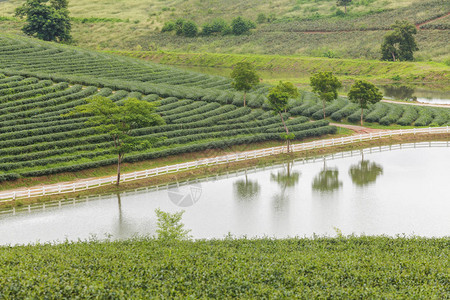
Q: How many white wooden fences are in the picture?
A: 1